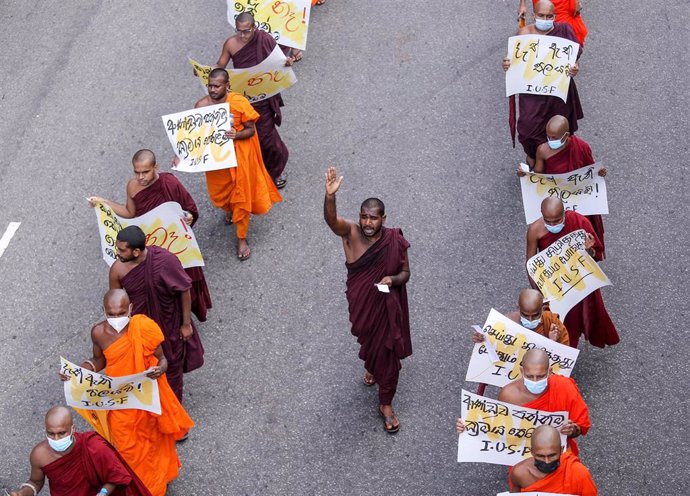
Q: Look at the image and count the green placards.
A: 0